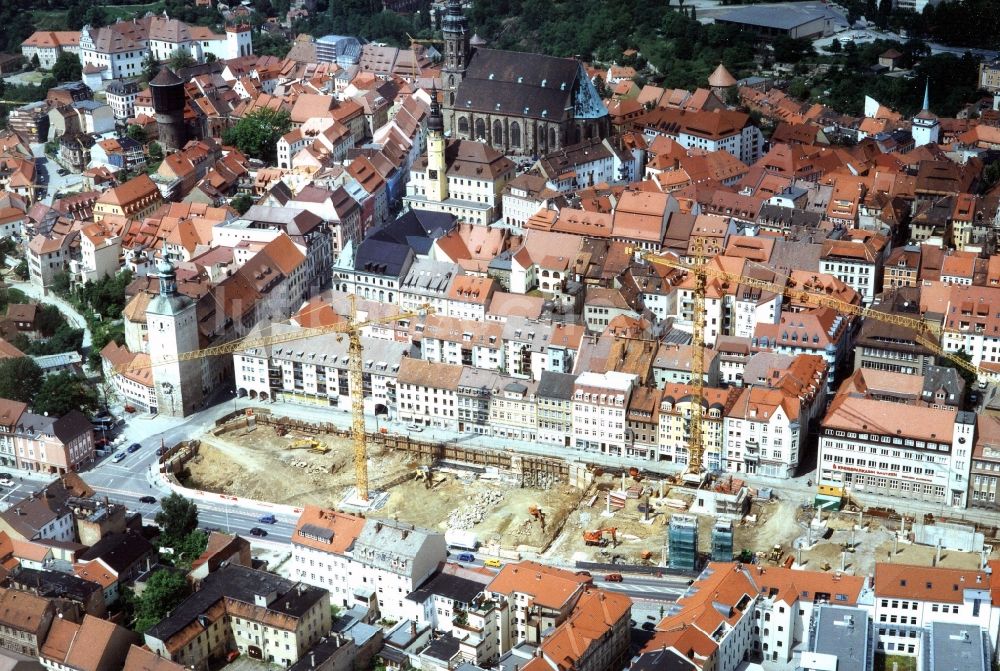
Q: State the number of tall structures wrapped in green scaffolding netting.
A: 2